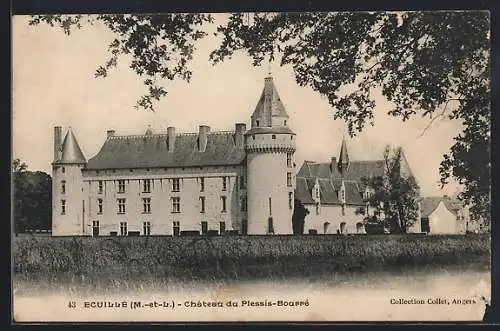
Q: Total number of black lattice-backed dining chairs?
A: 0